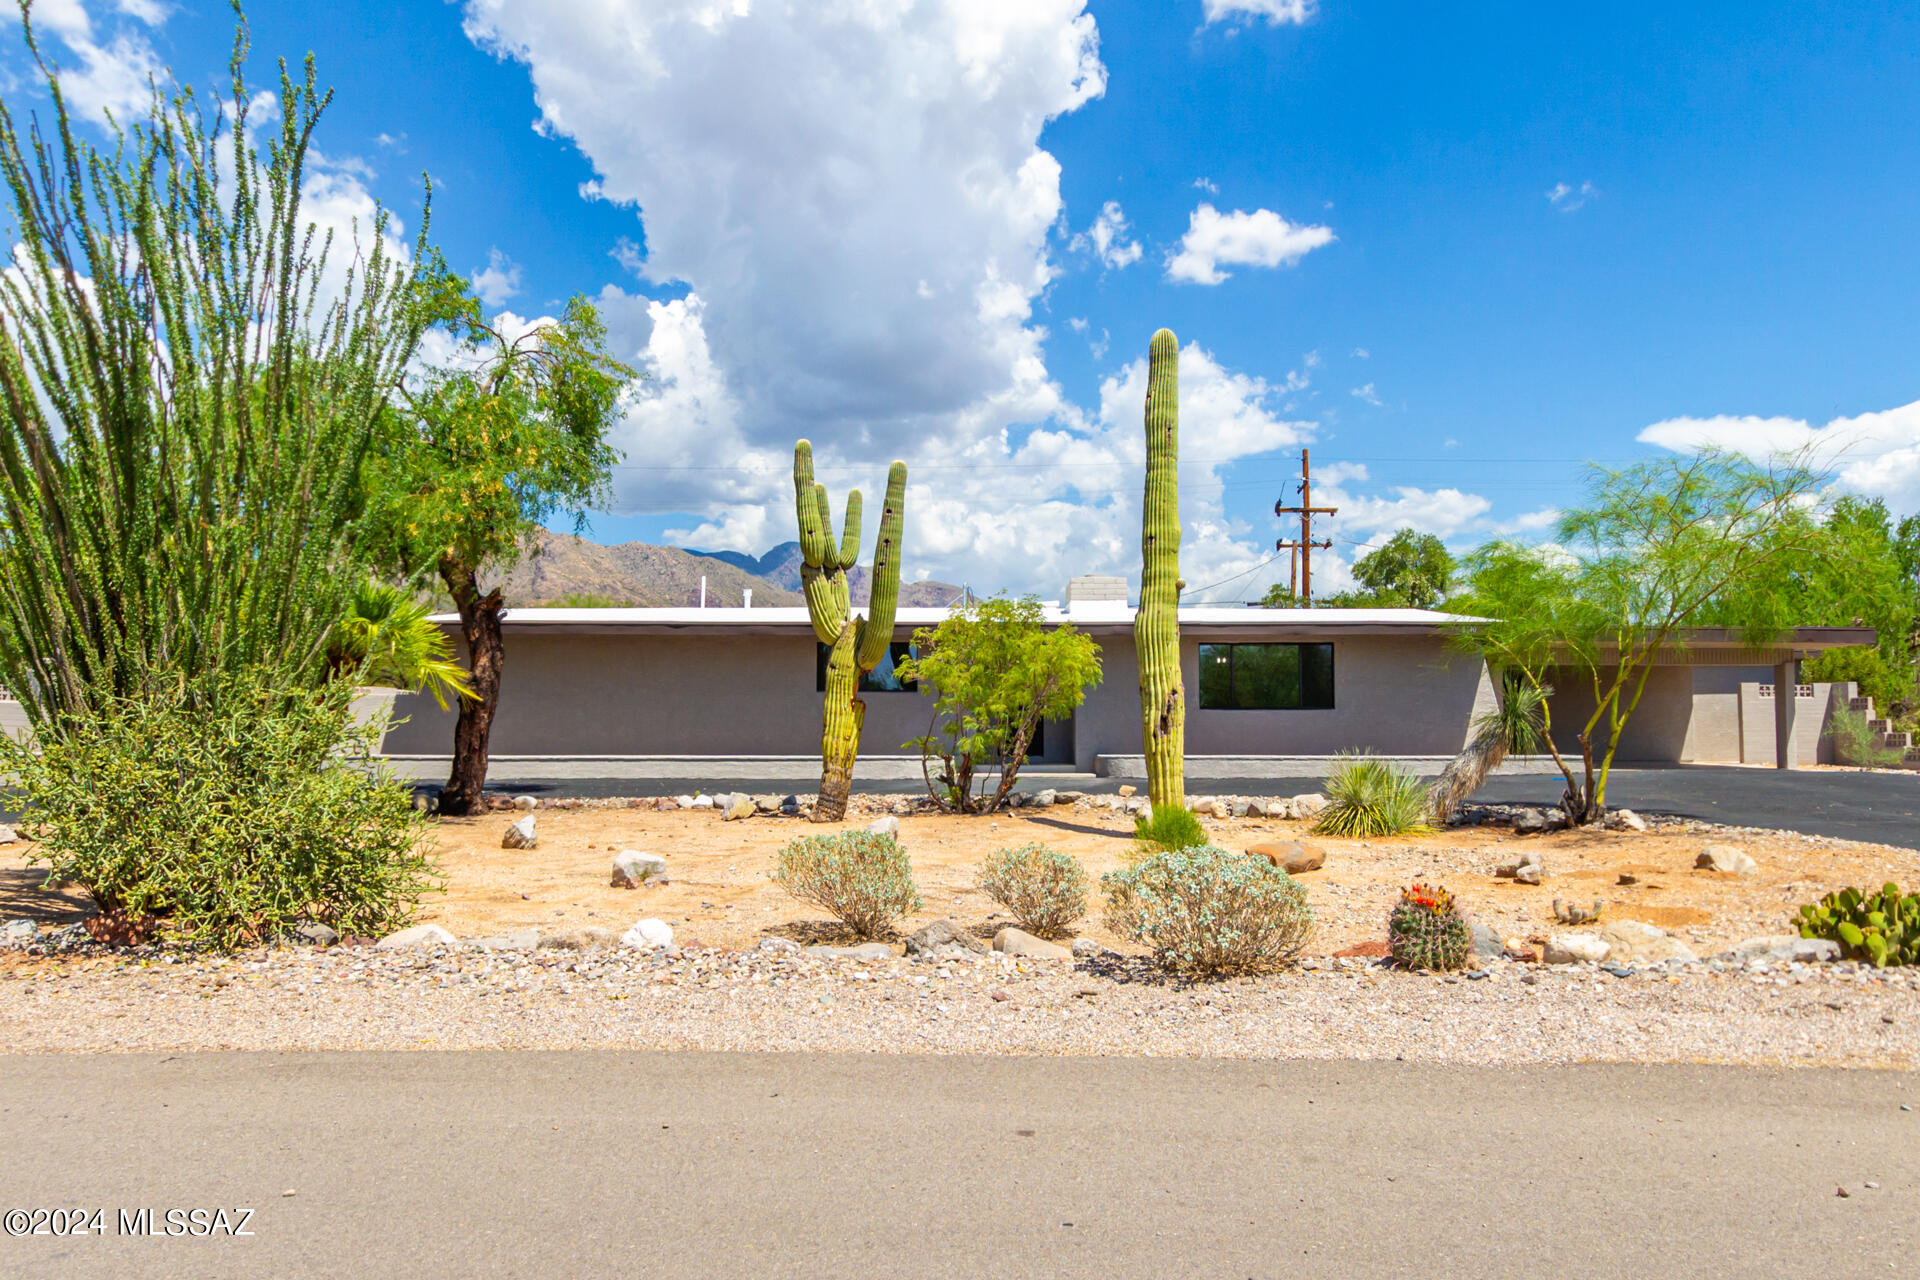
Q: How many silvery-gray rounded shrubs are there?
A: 3